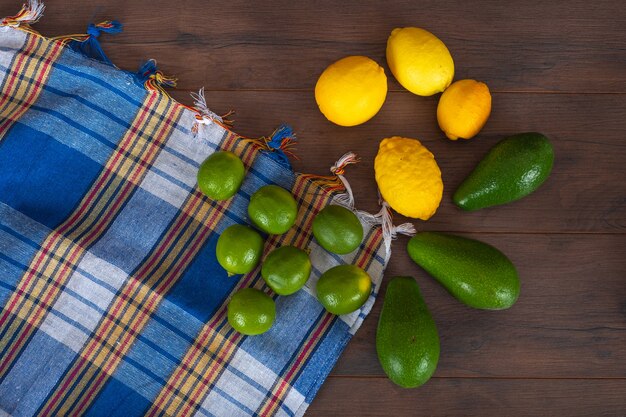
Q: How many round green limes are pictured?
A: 7